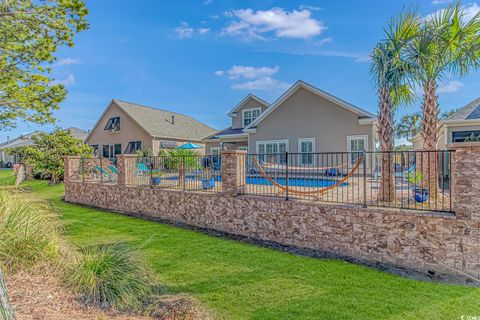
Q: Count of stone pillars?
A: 4